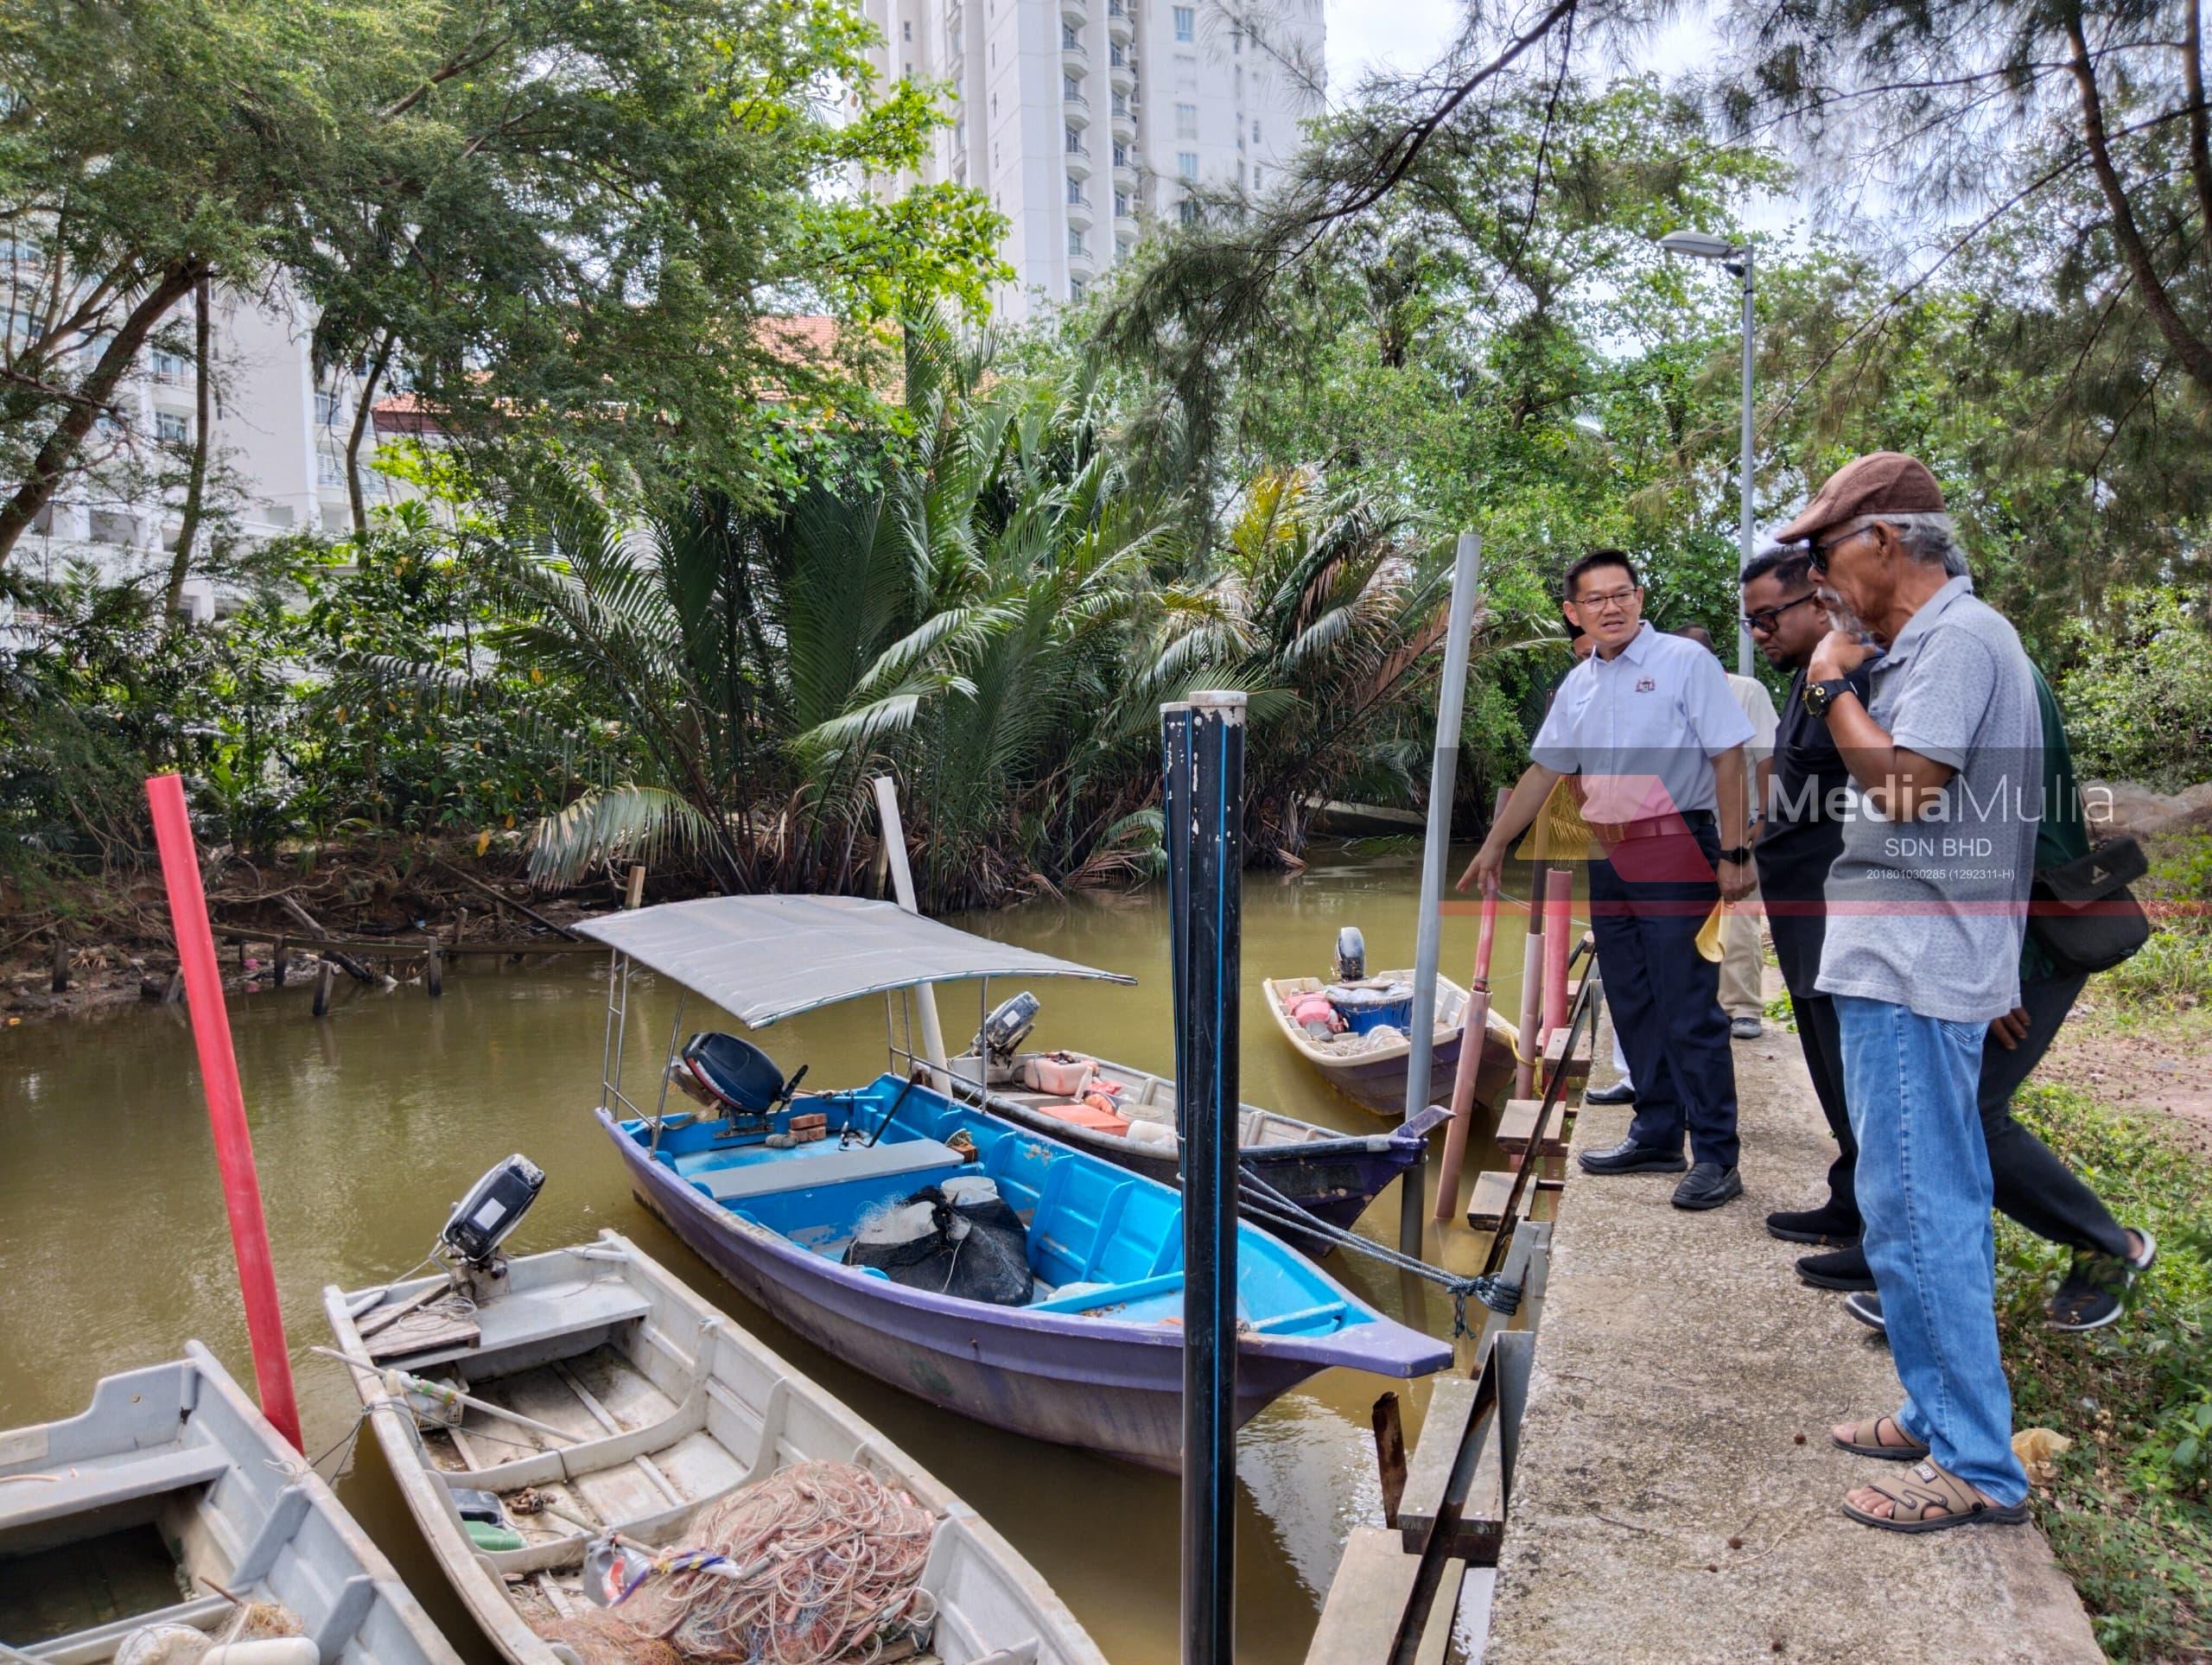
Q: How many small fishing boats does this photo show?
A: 5